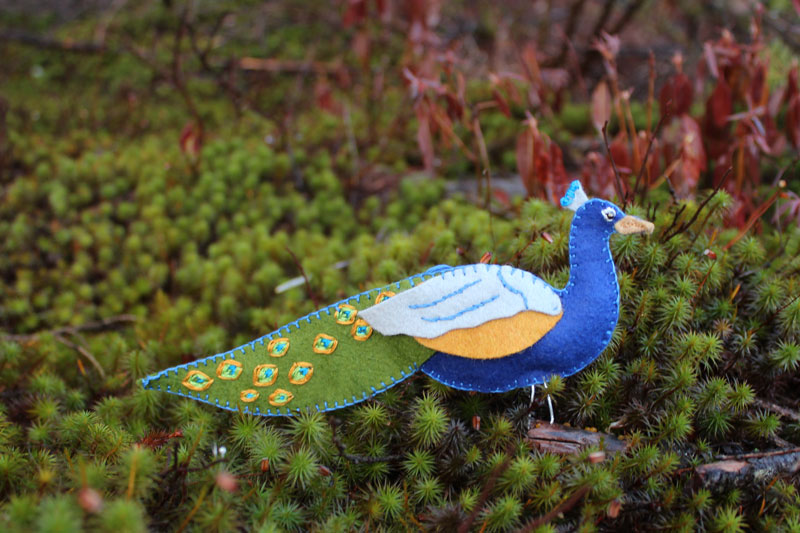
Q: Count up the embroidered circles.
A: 11